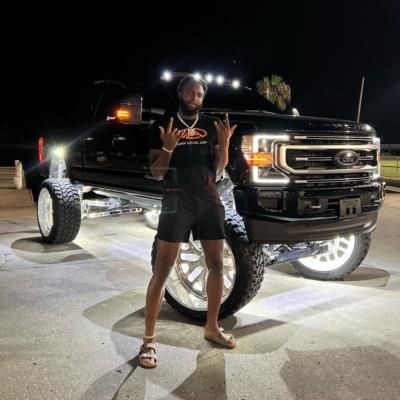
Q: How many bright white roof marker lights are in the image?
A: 5